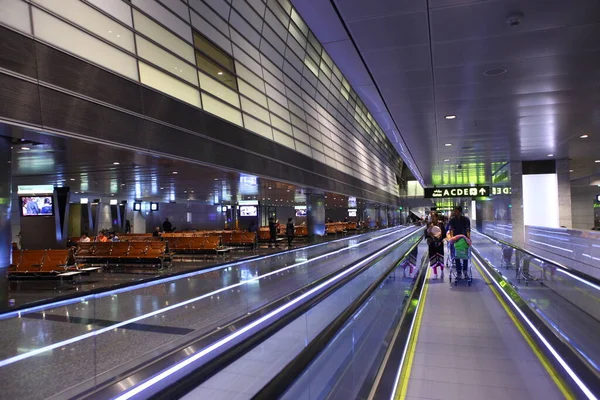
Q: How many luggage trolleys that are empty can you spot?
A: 0